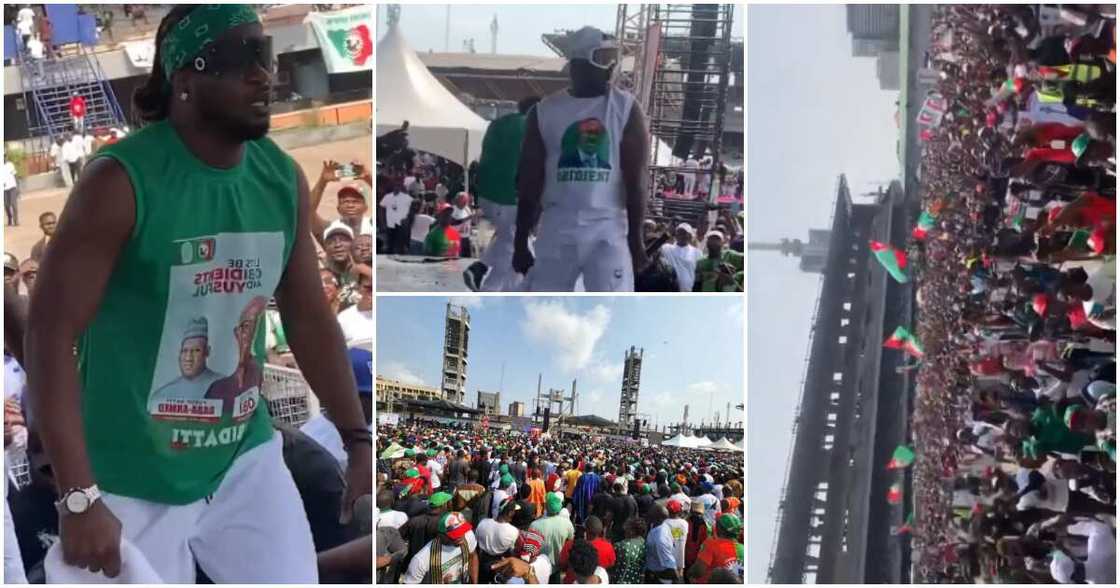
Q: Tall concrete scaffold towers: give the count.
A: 2